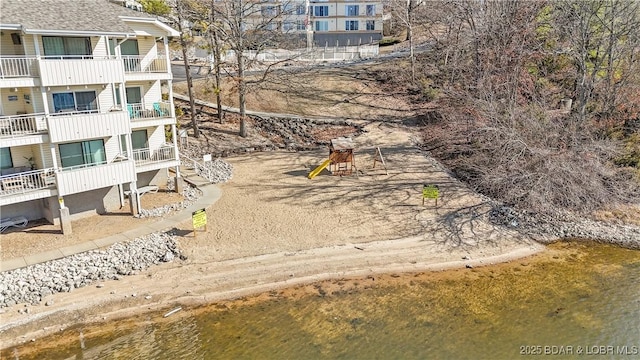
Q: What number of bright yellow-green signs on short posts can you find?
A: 2